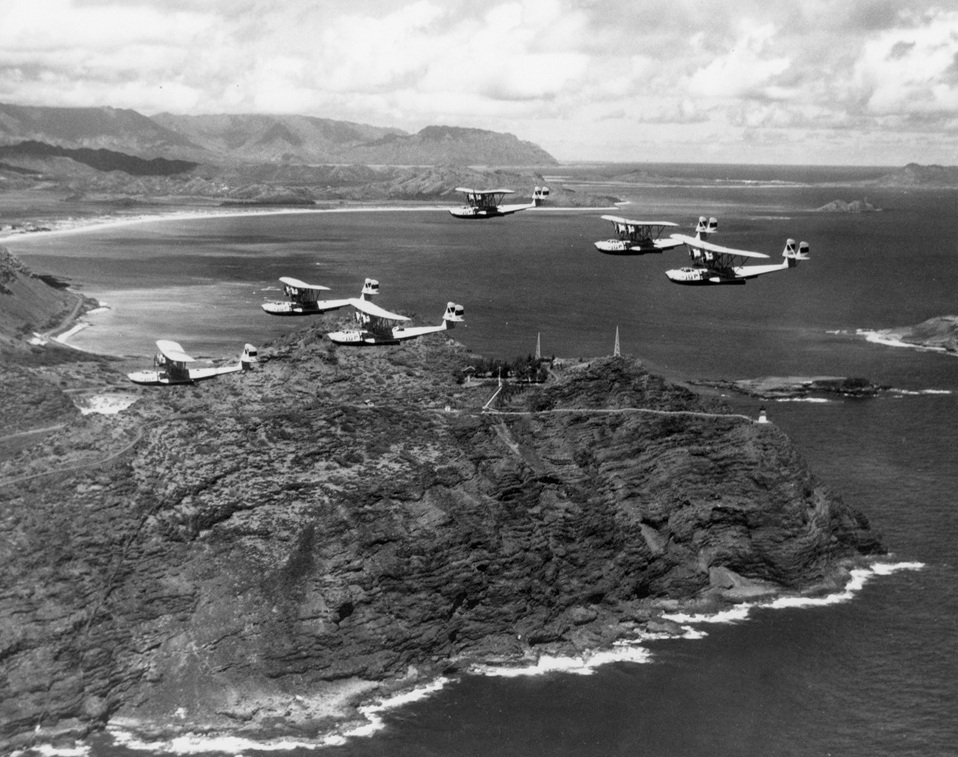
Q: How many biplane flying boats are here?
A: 6